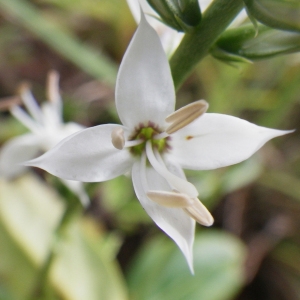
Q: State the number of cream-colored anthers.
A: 4